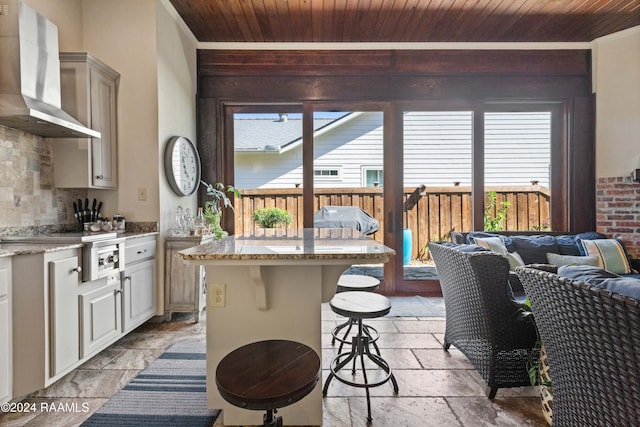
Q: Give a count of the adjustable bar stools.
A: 3